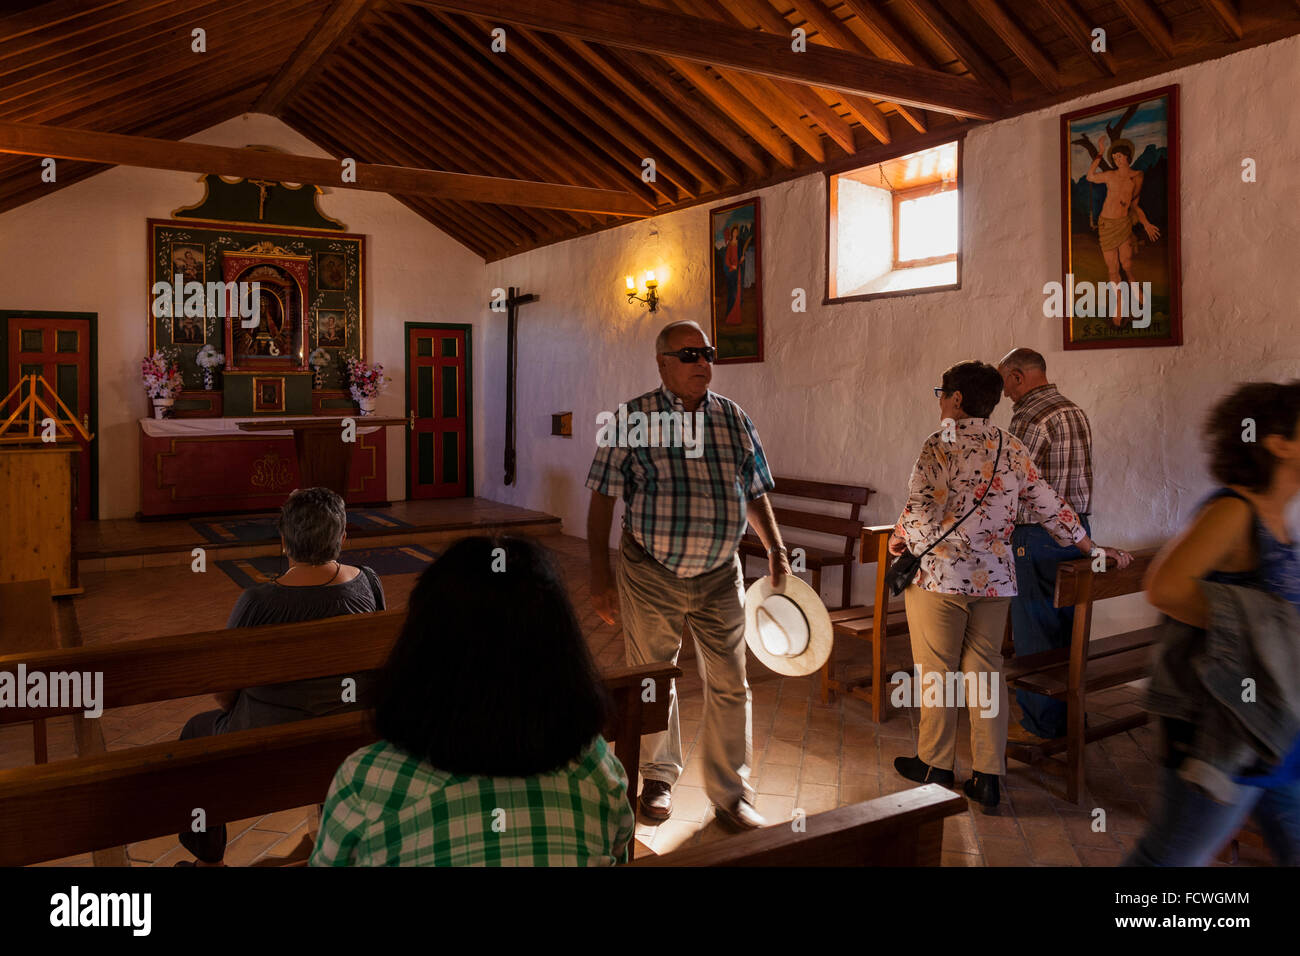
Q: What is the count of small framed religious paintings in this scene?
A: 4